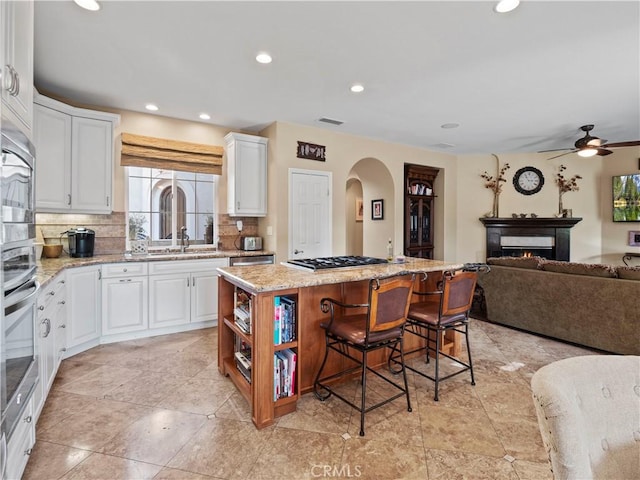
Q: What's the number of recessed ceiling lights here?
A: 6